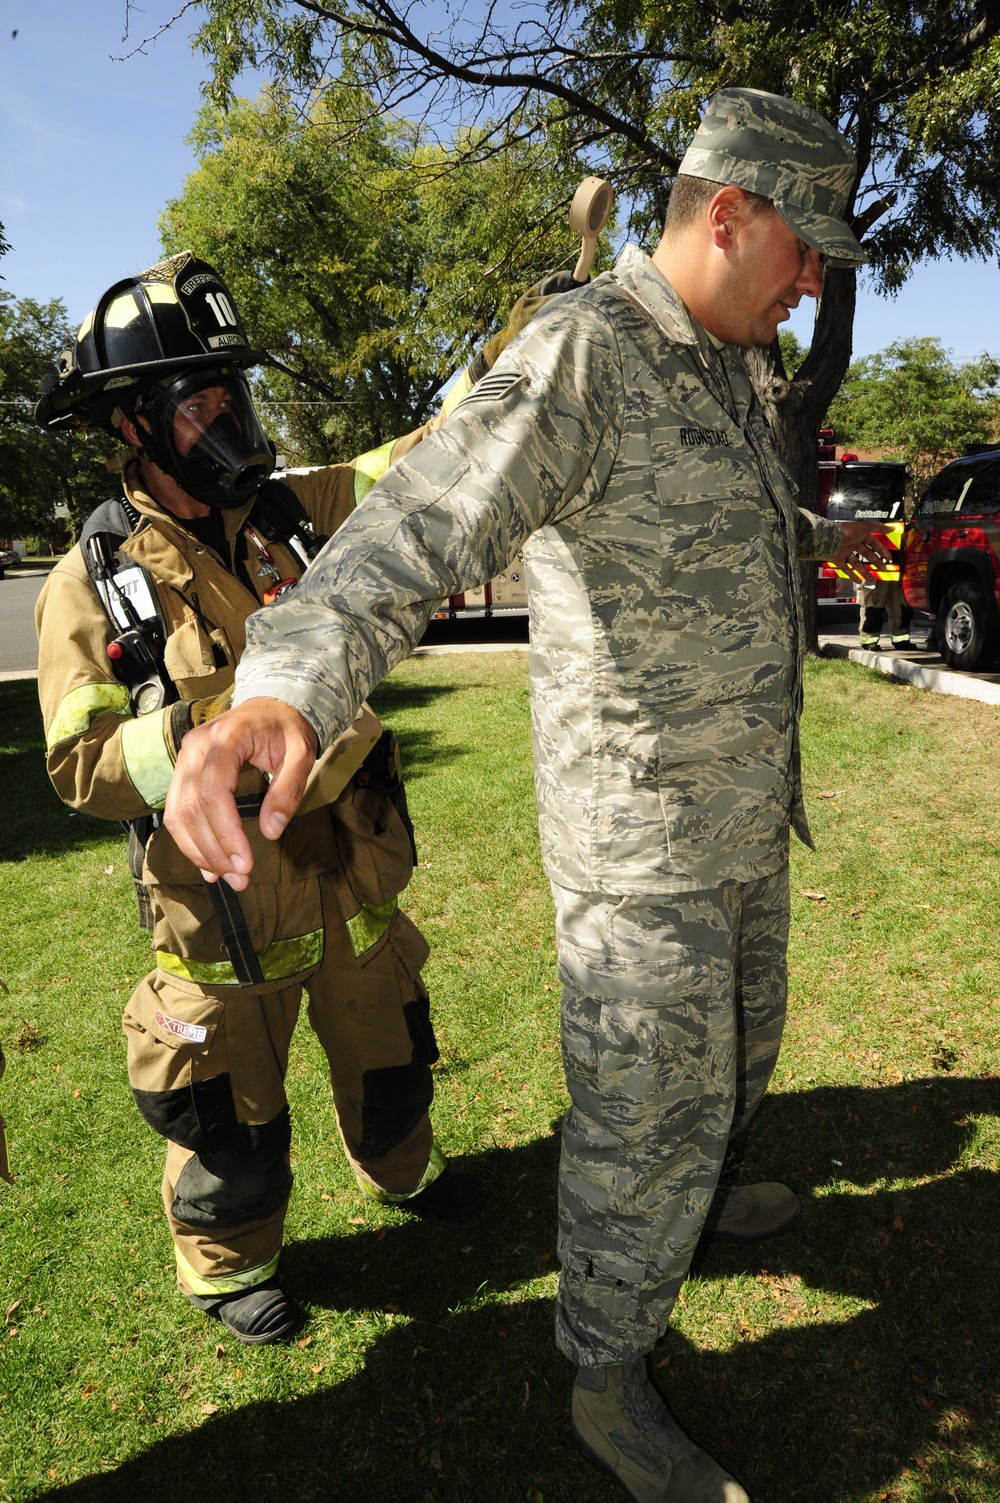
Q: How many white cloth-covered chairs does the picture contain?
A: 0